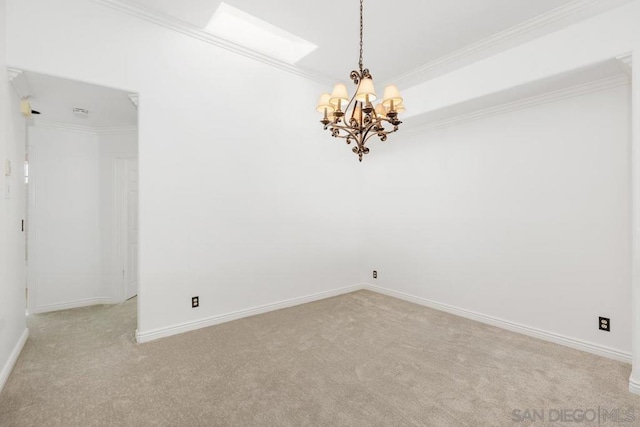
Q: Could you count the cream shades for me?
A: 8